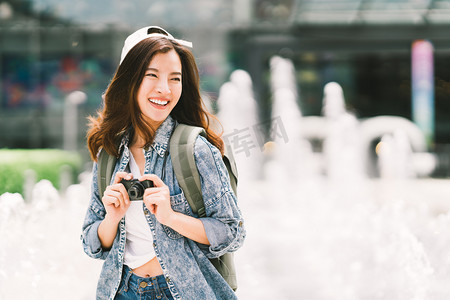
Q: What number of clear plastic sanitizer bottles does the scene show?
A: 0